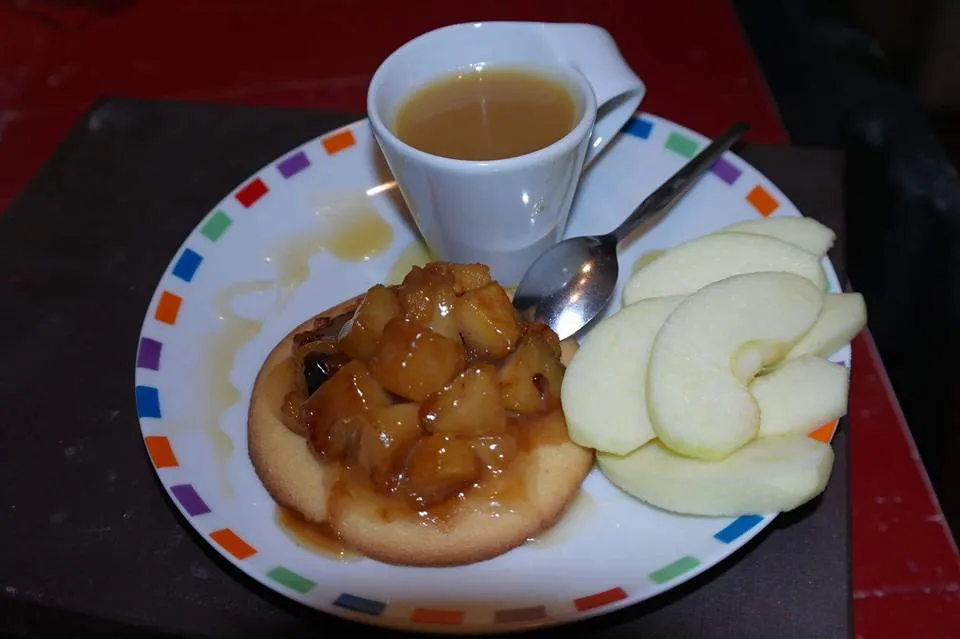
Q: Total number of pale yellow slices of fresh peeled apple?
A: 7